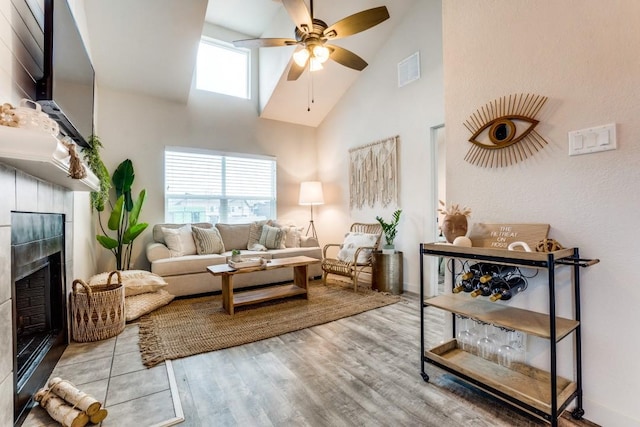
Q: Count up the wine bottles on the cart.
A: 5